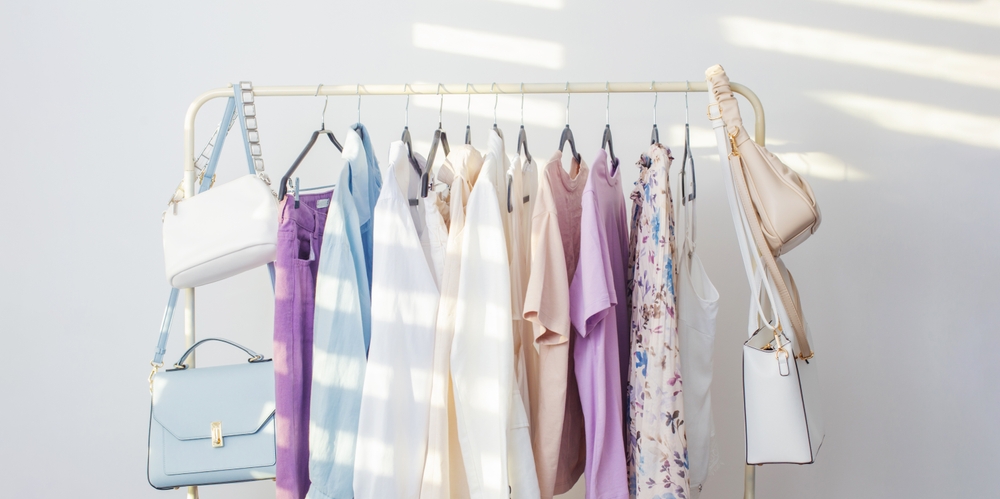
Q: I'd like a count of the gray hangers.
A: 11